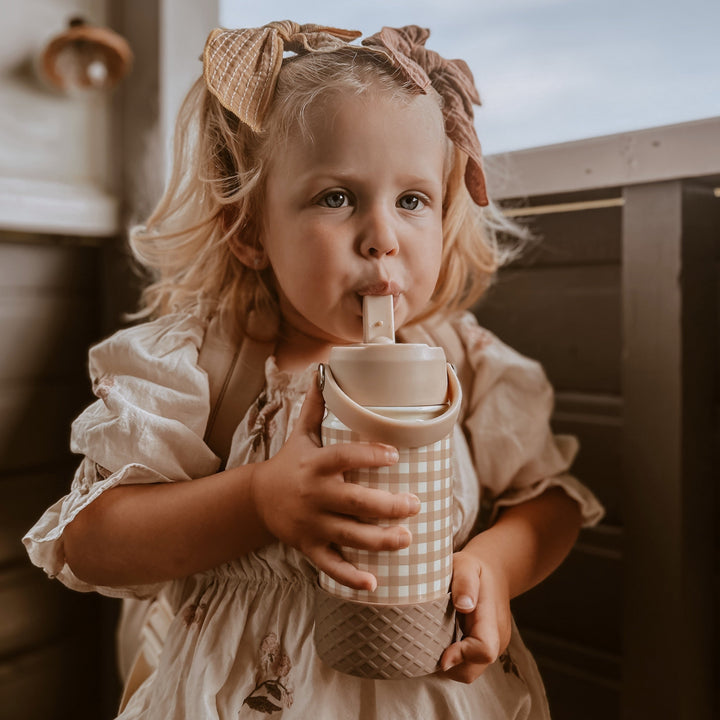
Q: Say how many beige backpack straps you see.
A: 2